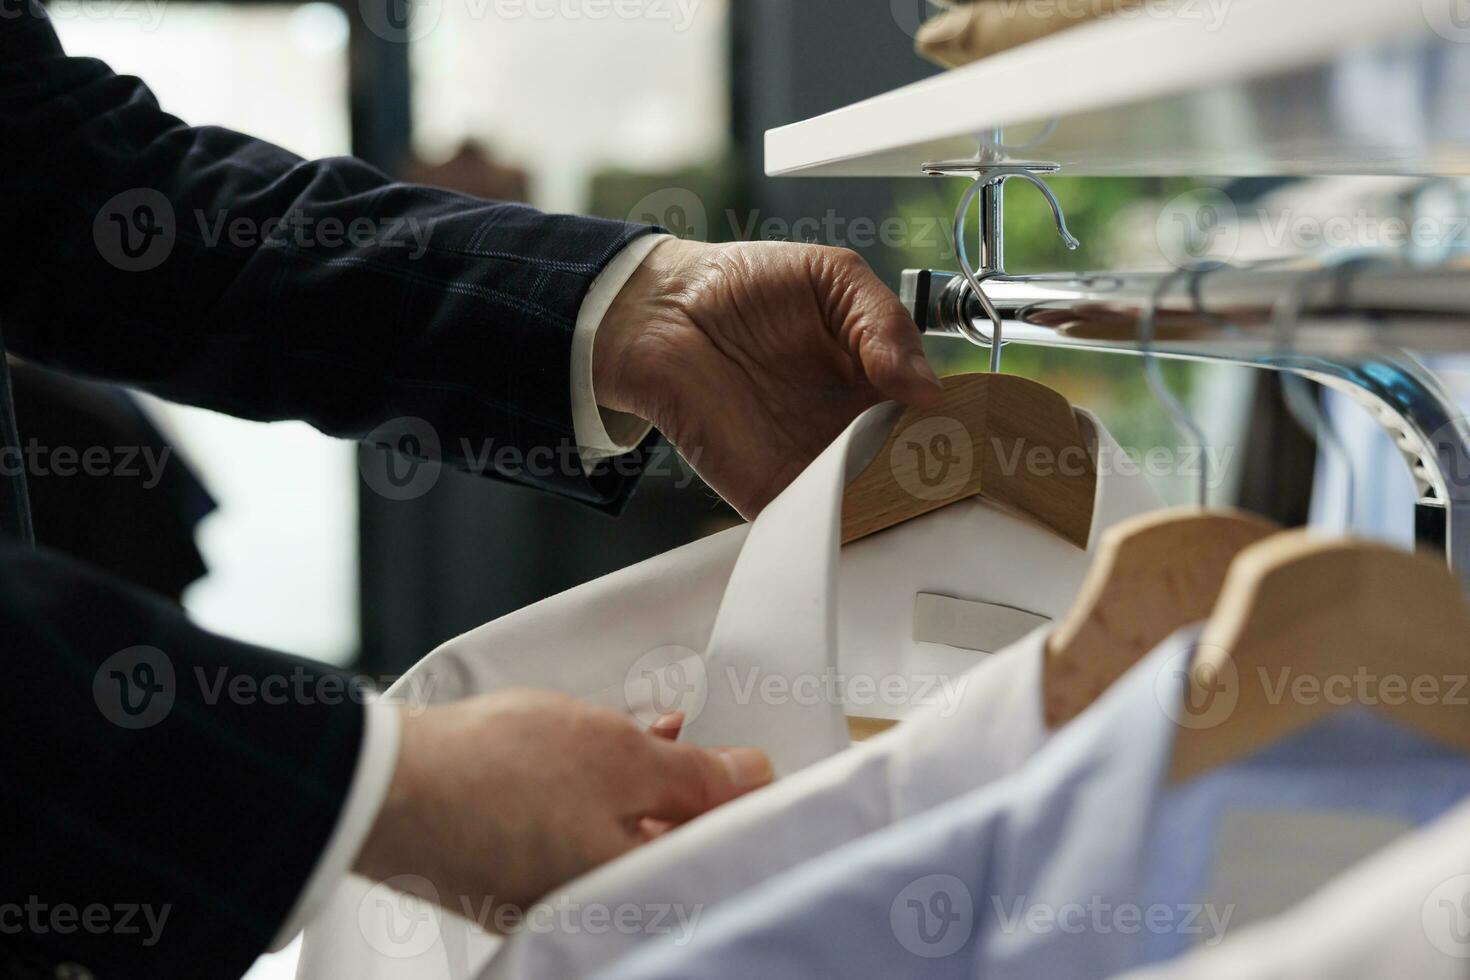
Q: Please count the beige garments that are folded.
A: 1